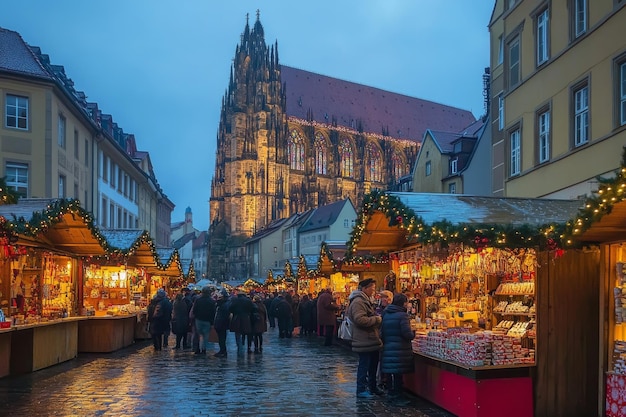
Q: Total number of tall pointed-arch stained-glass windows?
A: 5